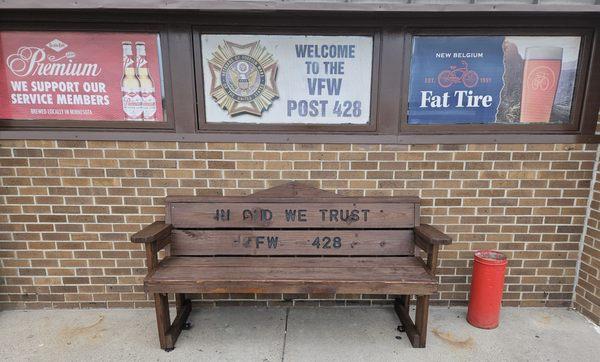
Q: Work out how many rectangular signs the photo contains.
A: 3